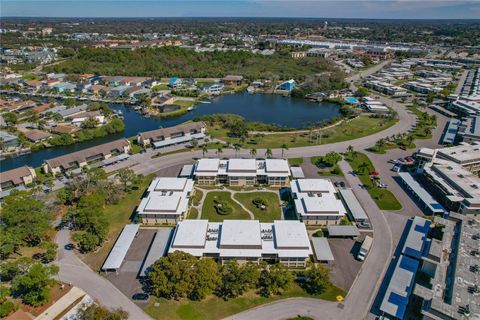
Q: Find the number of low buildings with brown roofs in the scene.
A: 3